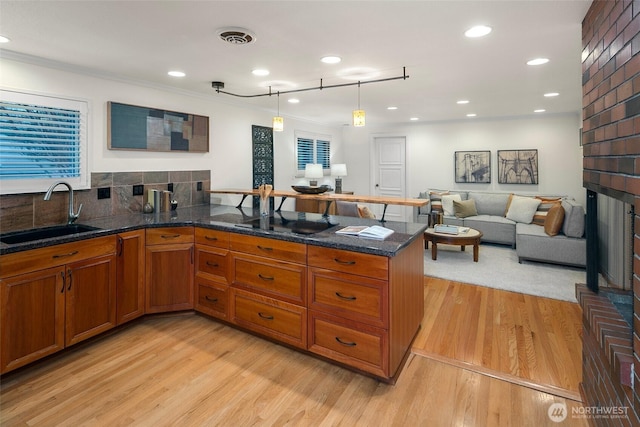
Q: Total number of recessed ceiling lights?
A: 13